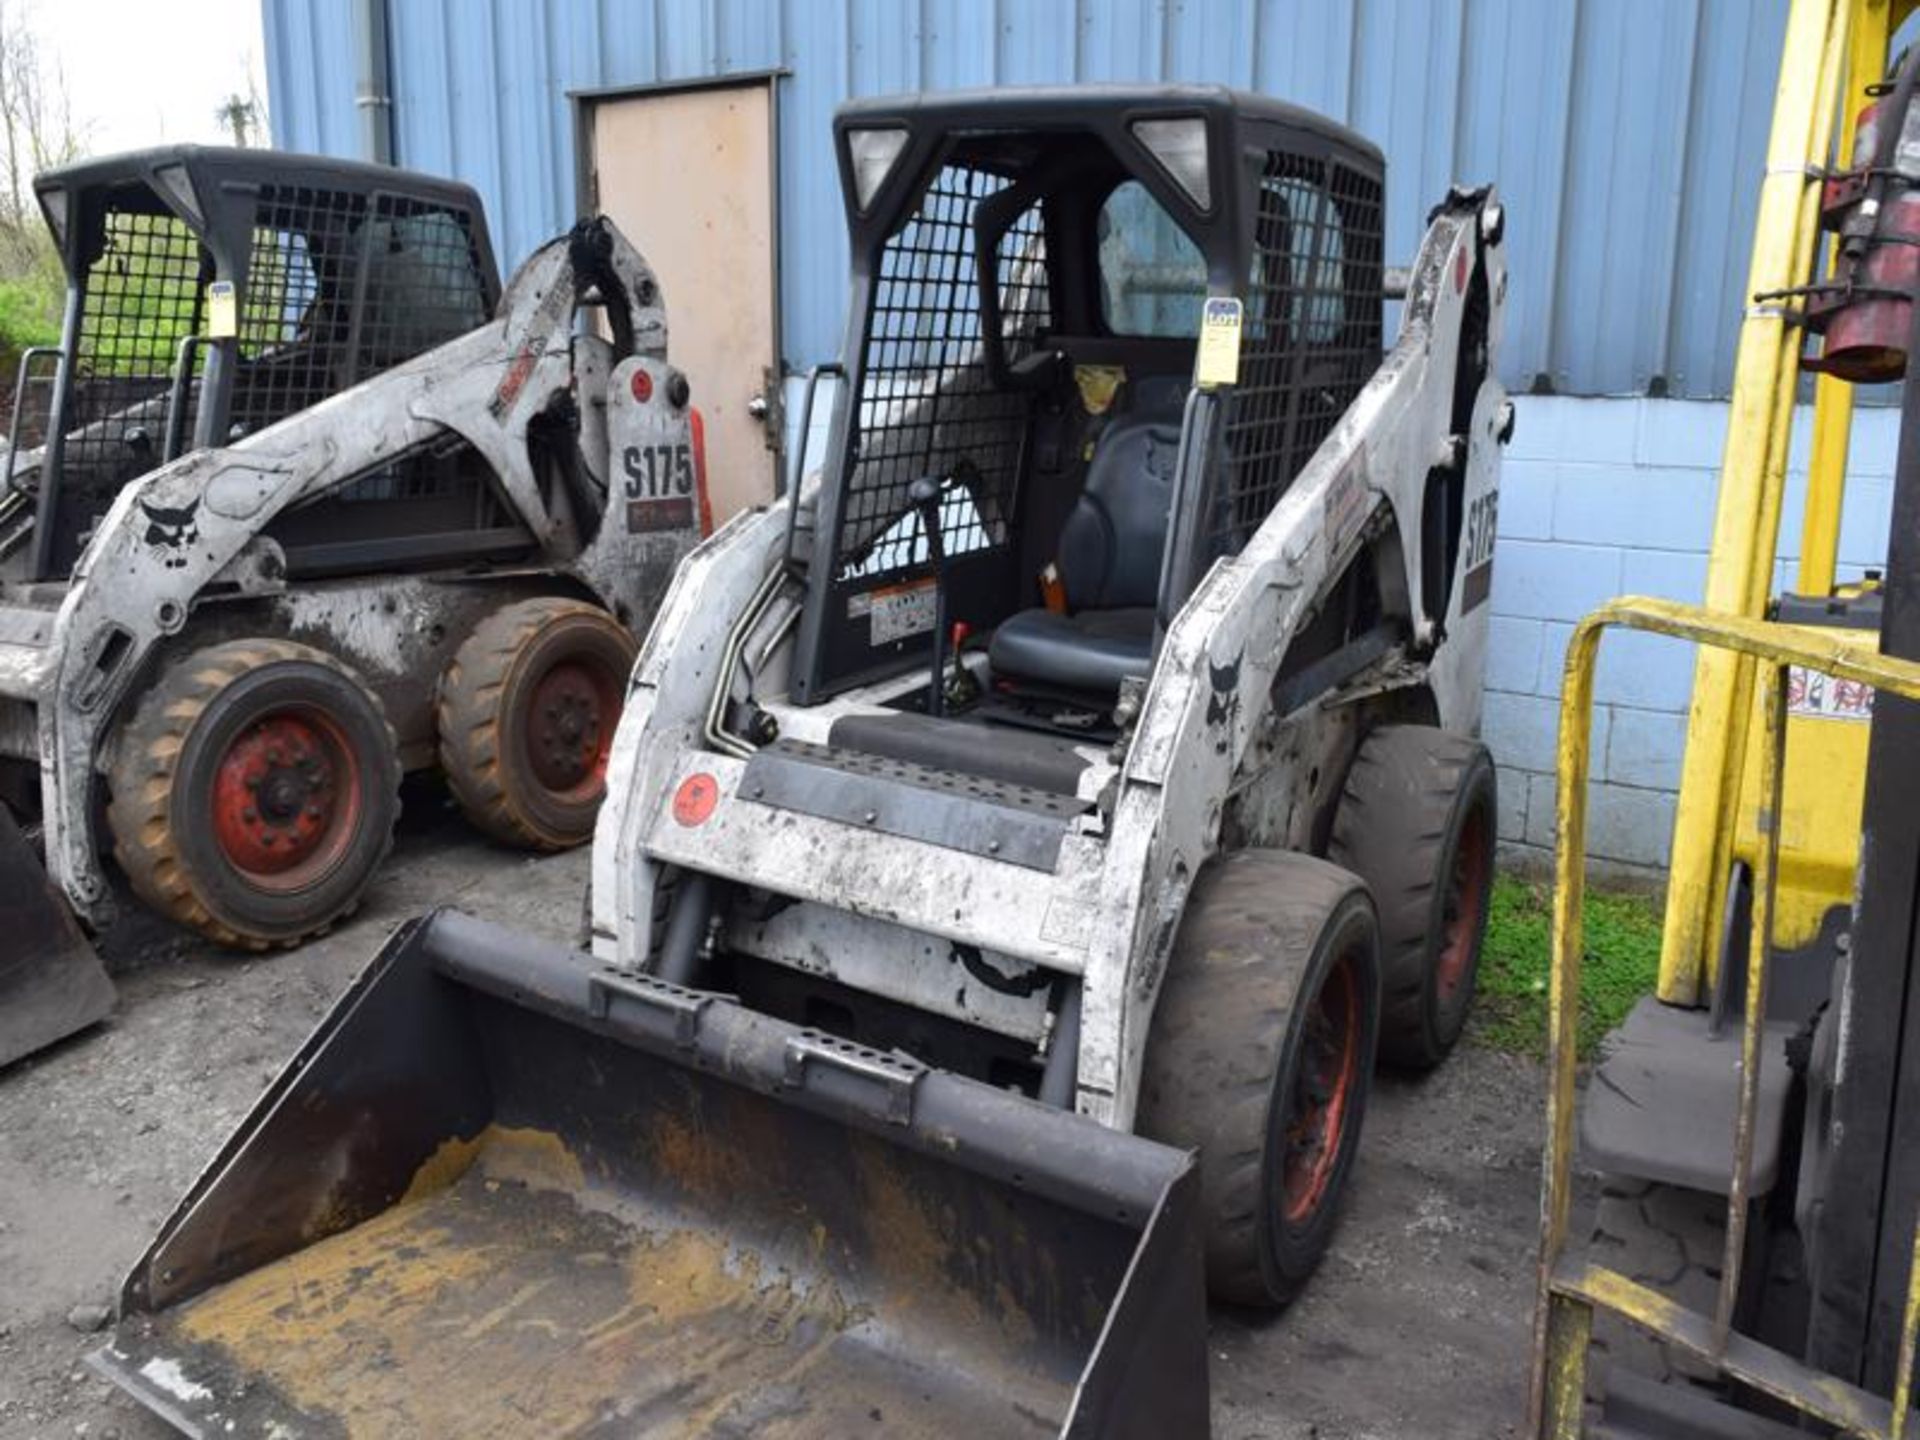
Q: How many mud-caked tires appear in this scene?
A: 2